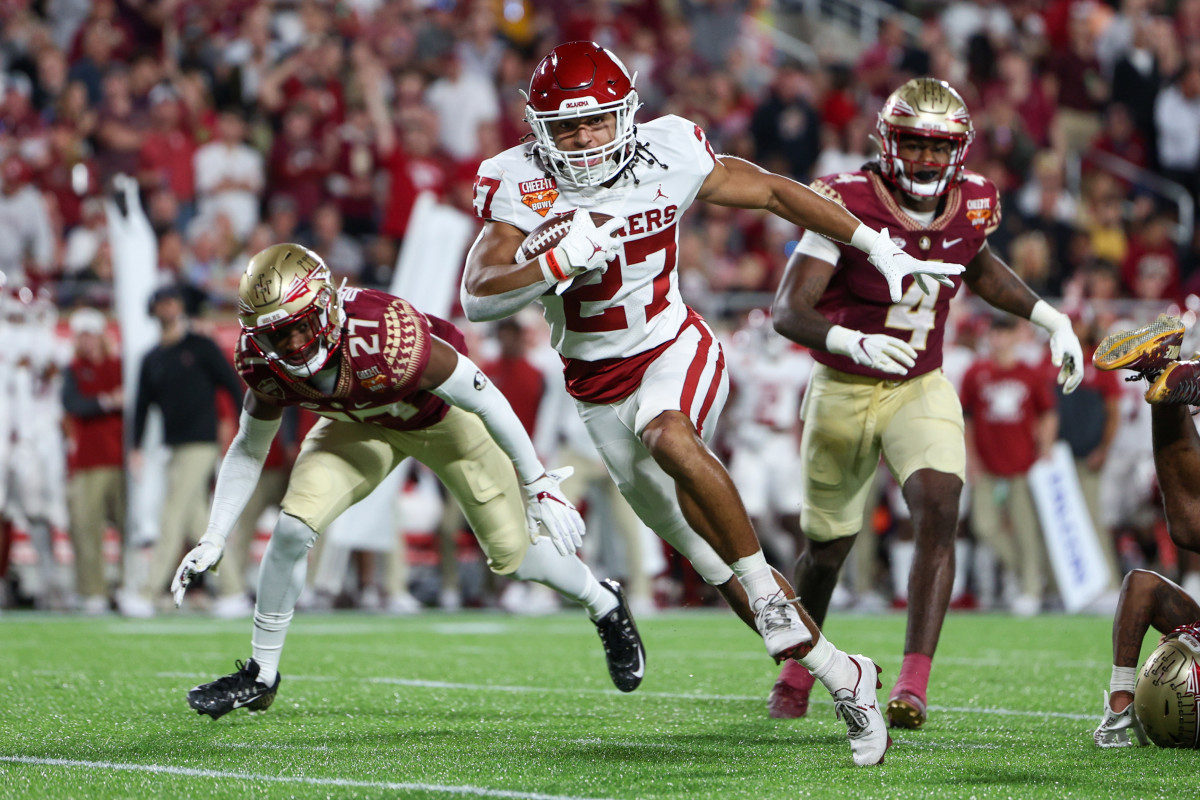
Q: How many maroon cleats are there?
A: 4